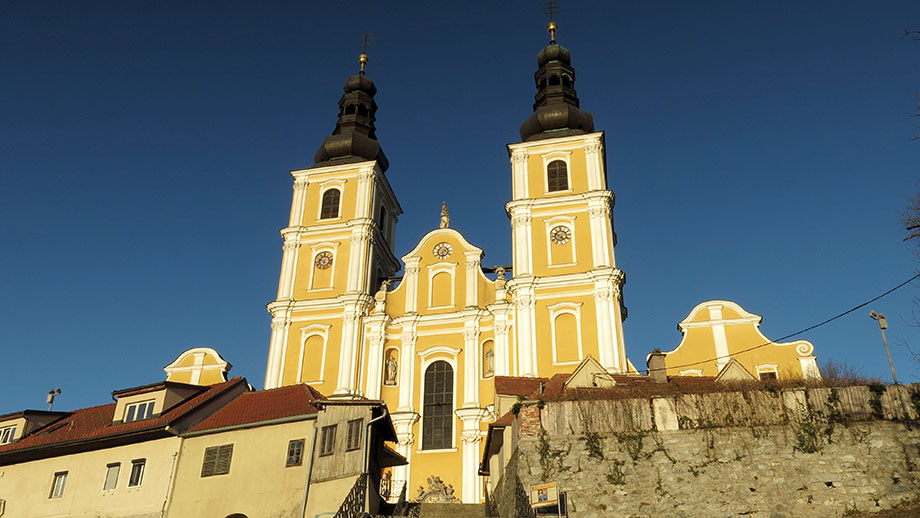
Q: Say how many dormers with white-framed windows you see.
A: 2